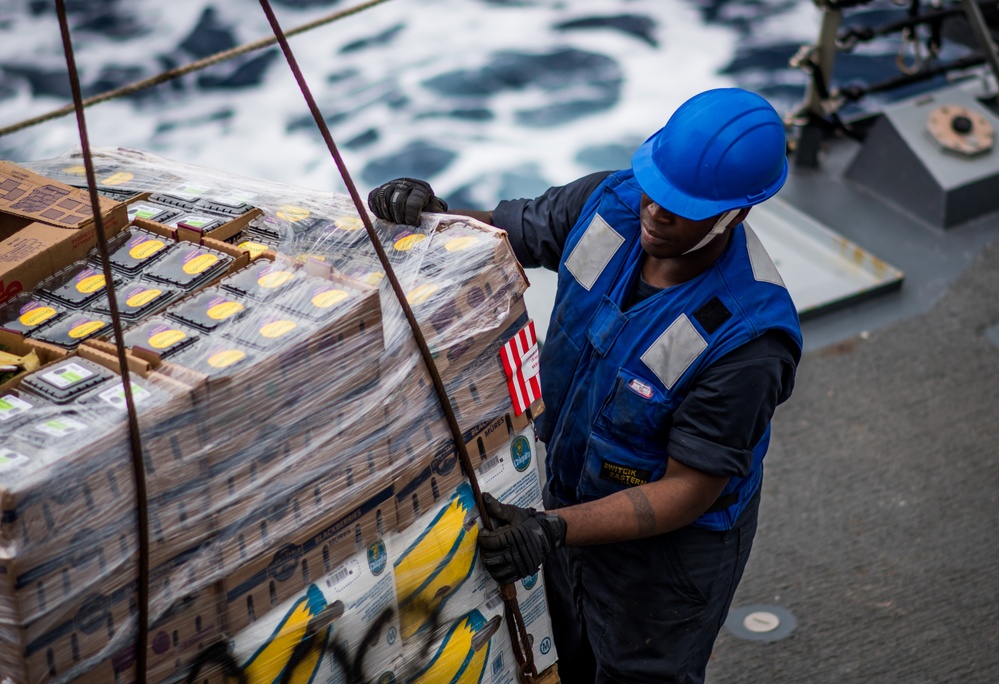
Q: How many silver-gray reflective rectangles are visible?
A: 3